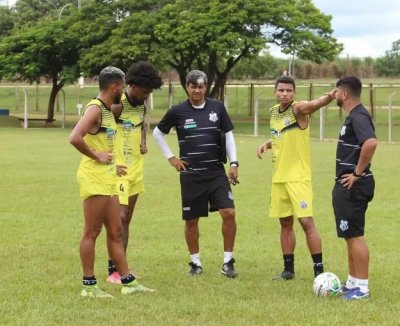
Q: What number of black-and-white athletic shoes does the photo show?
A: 2